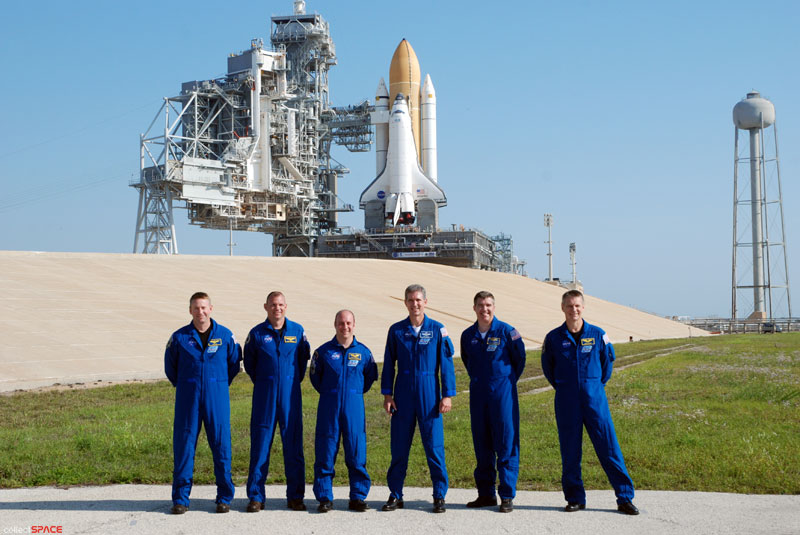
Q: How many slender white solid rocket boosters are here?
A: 2